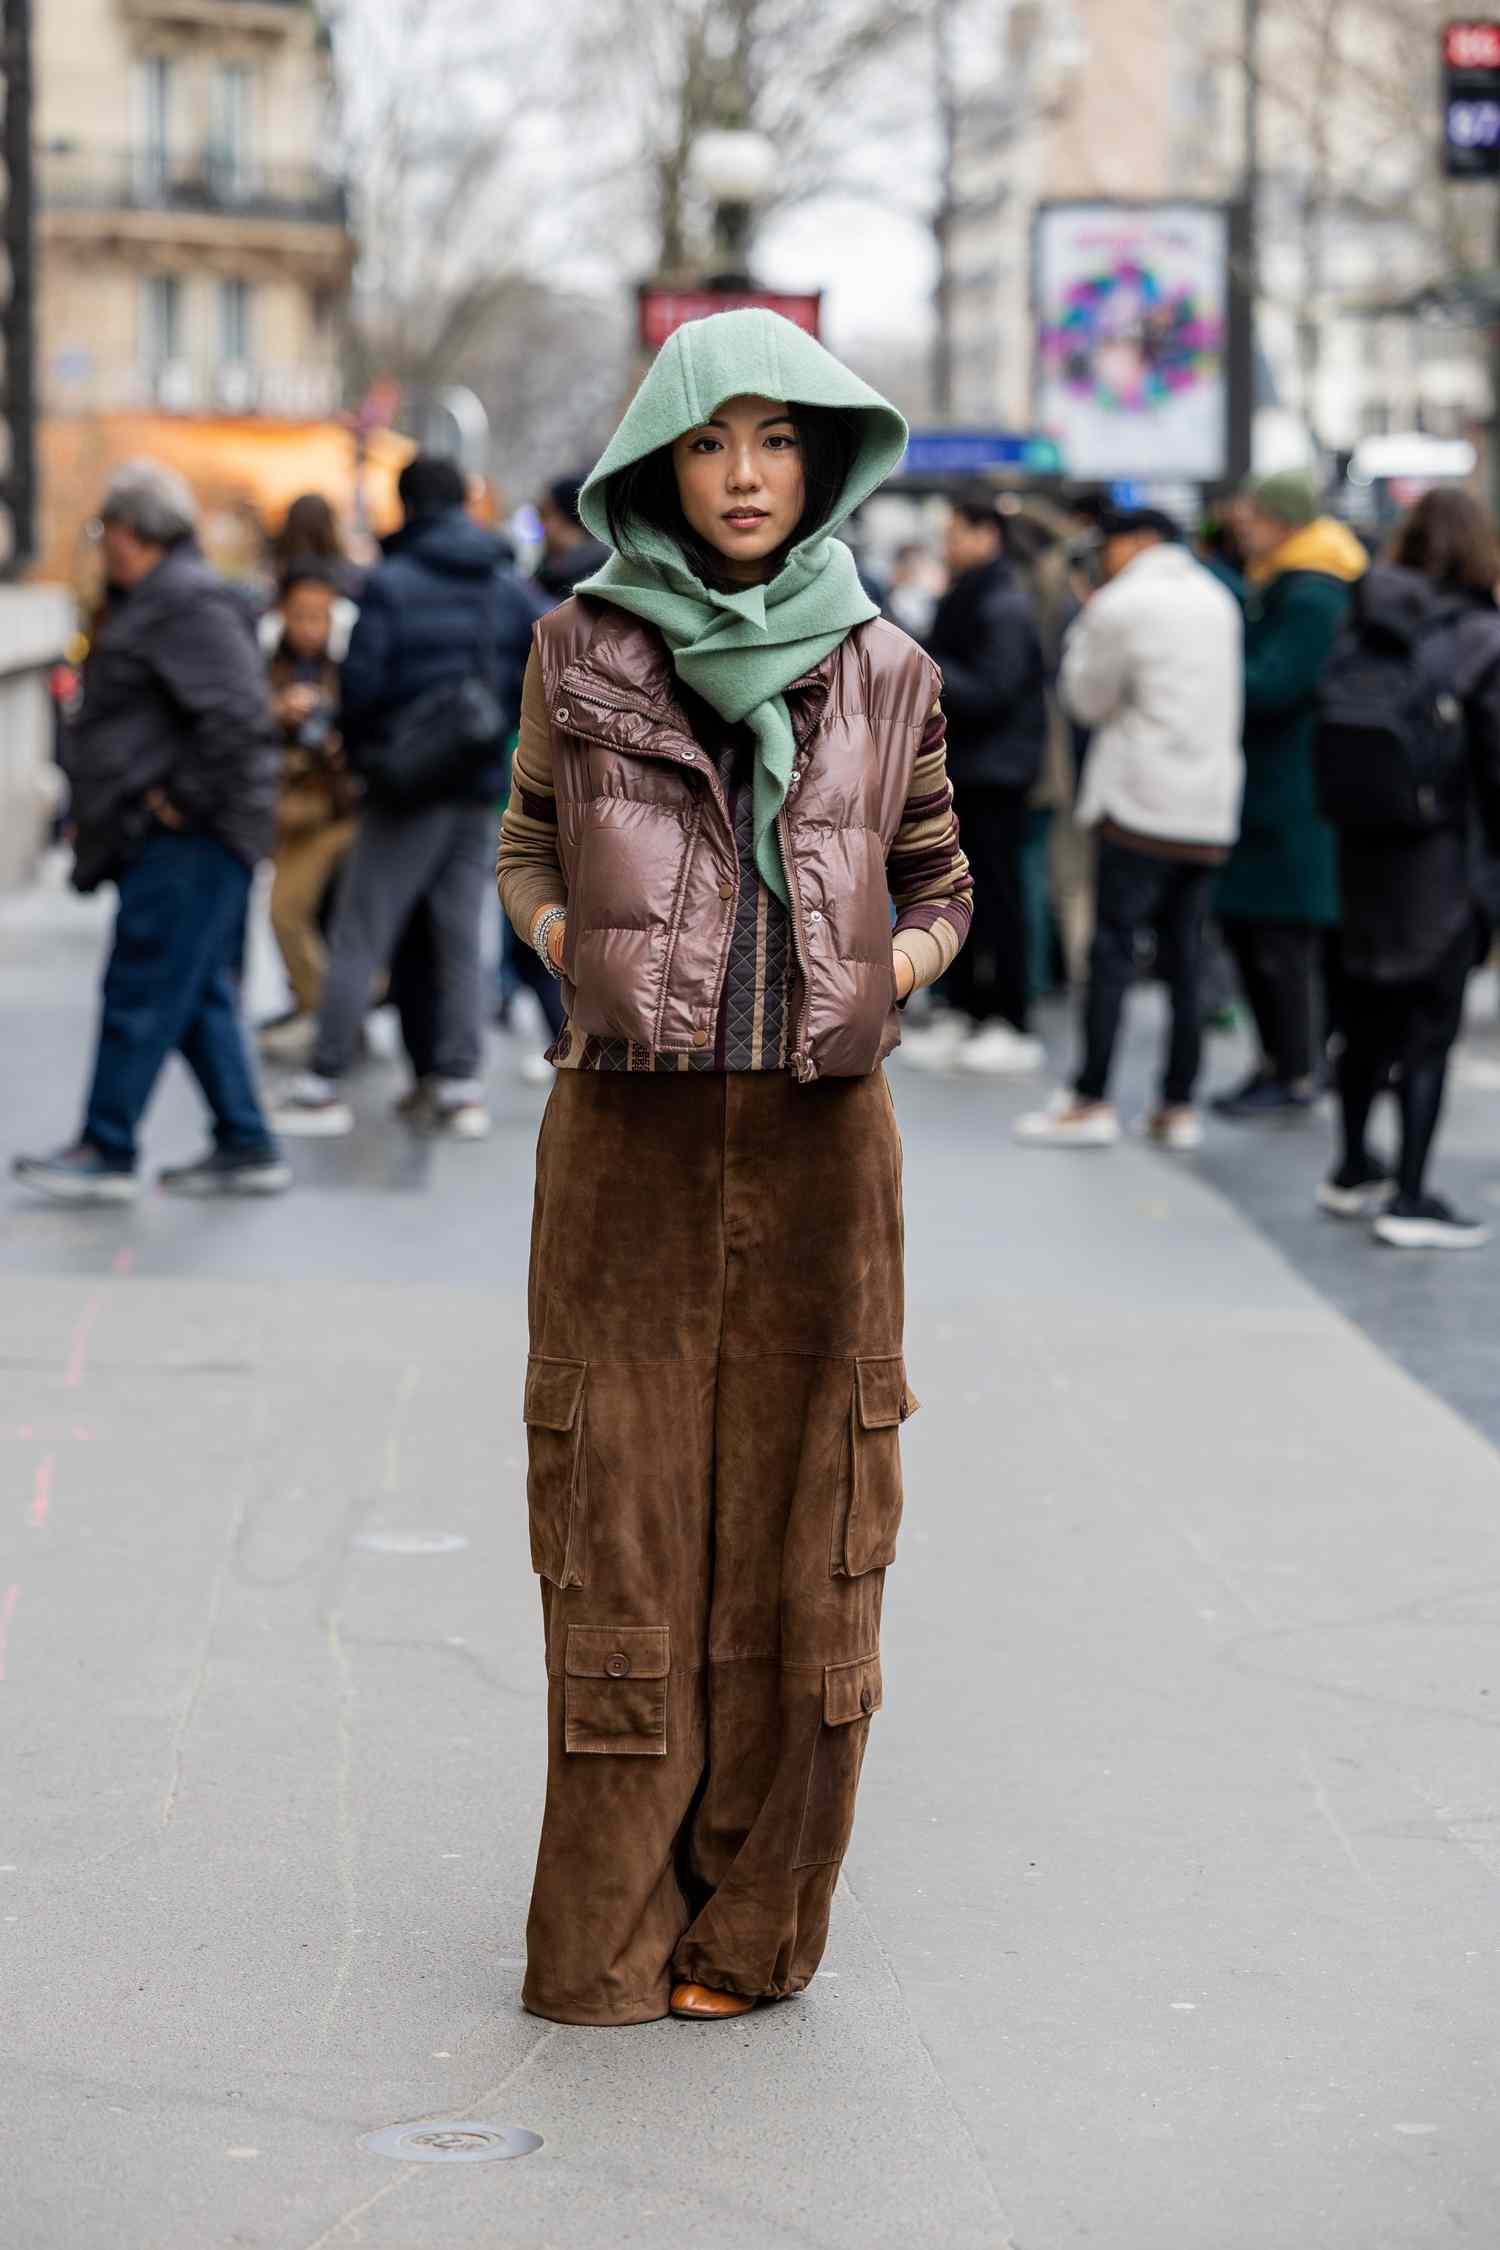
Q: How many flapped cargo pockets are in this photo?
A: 4